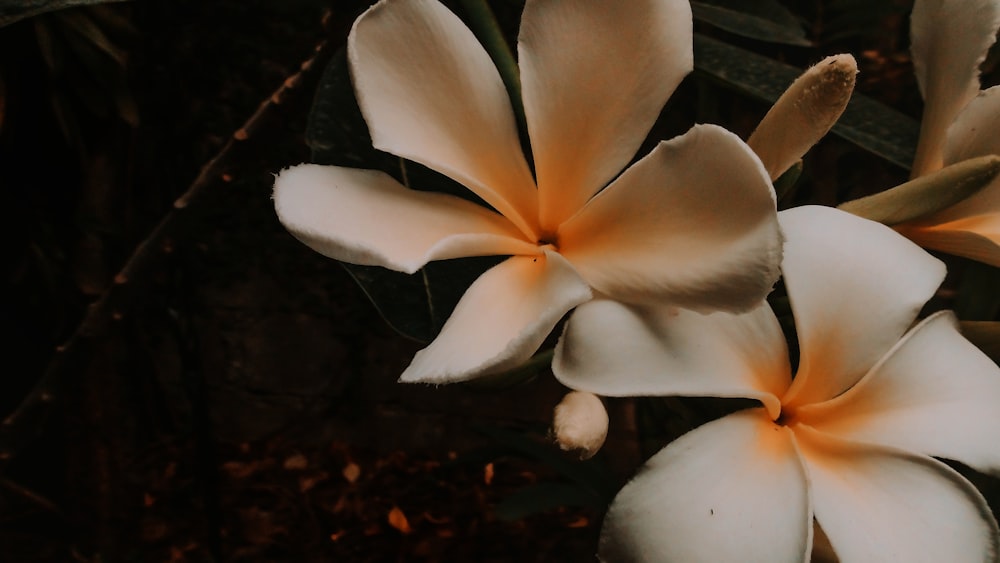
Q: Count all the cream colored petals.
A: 13